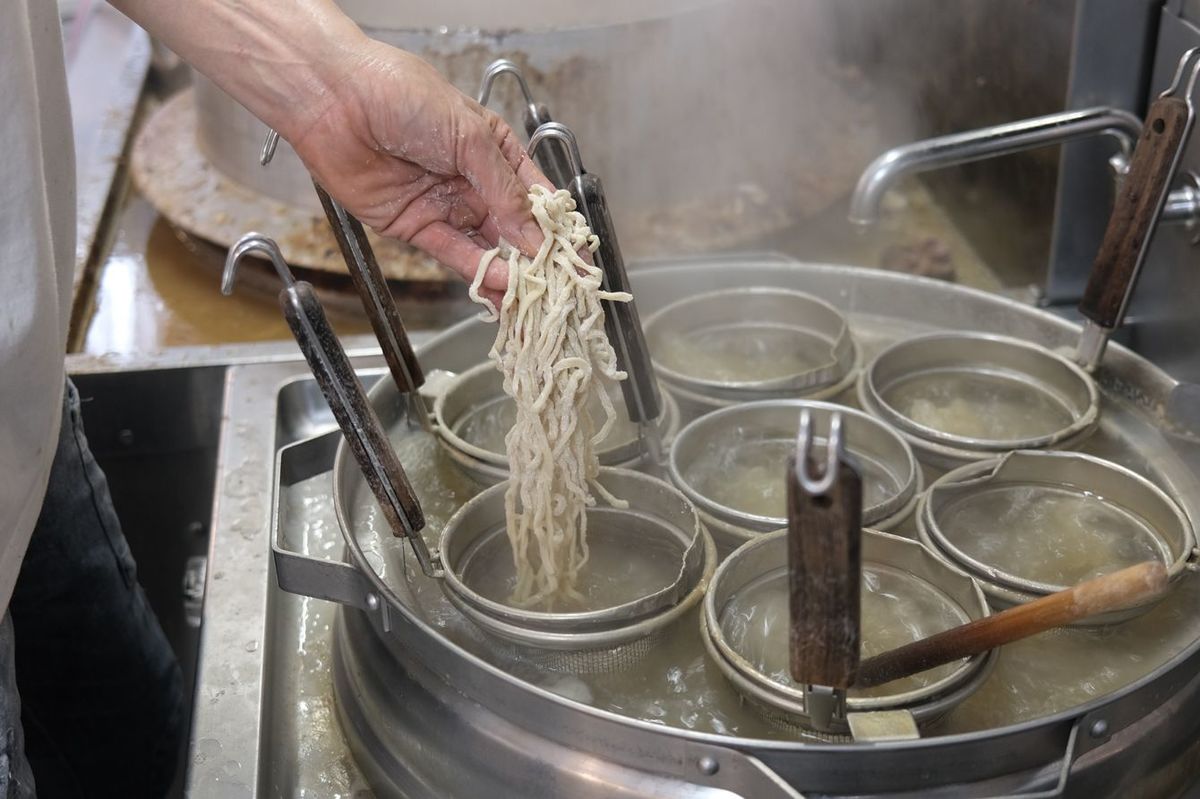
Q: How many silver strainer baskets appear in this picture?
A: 7